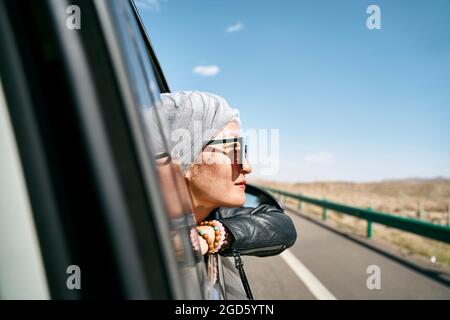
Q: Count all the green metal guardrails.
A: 1